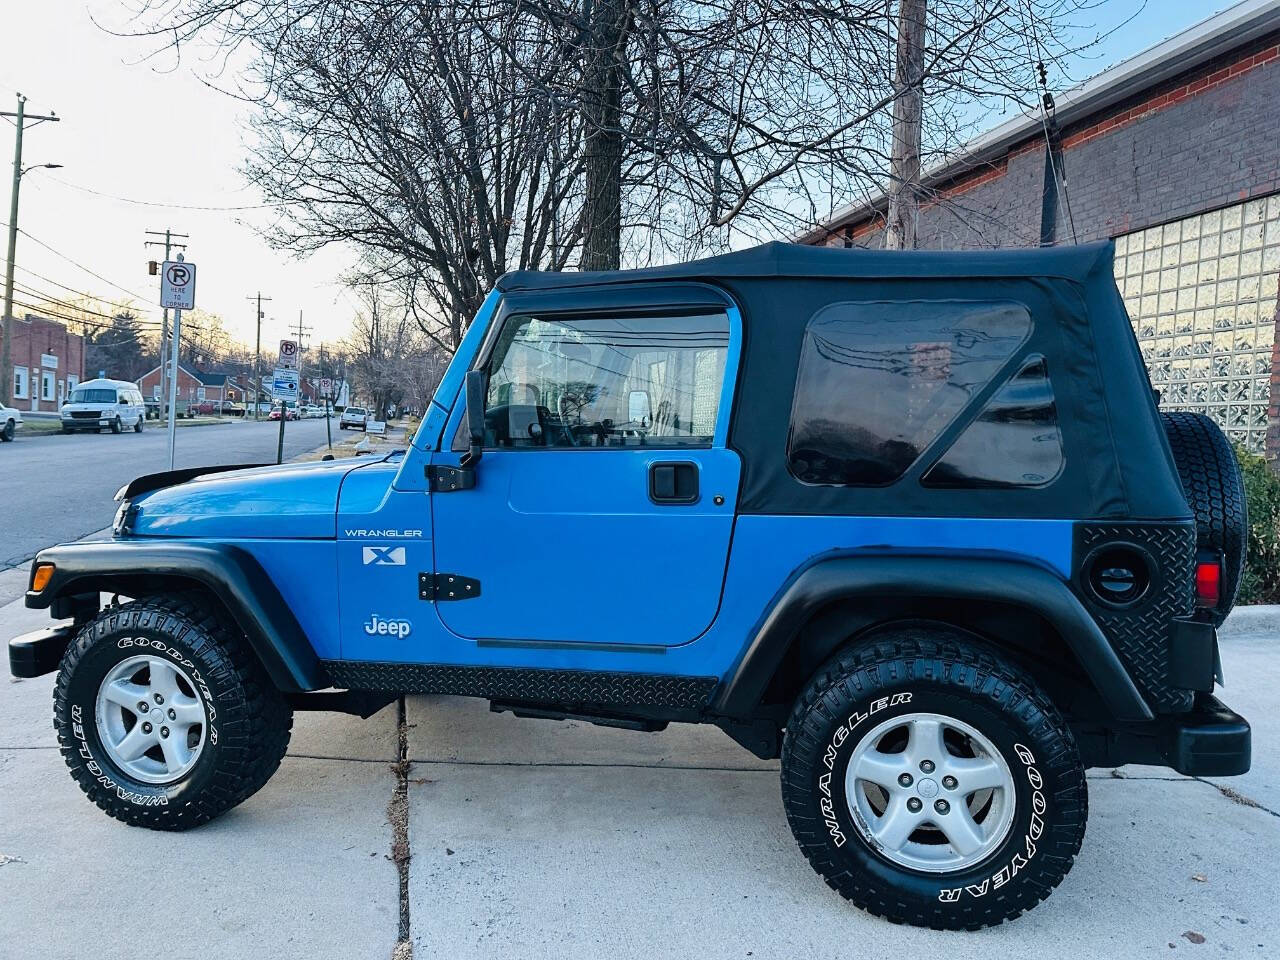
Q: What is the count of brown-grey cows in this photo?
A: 0